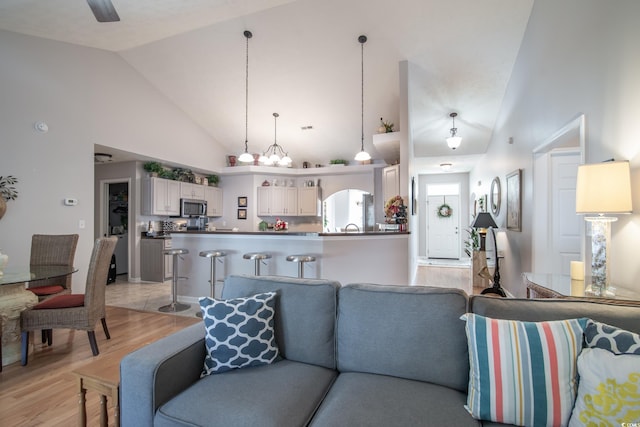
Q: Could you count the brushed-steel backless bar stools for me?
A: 4